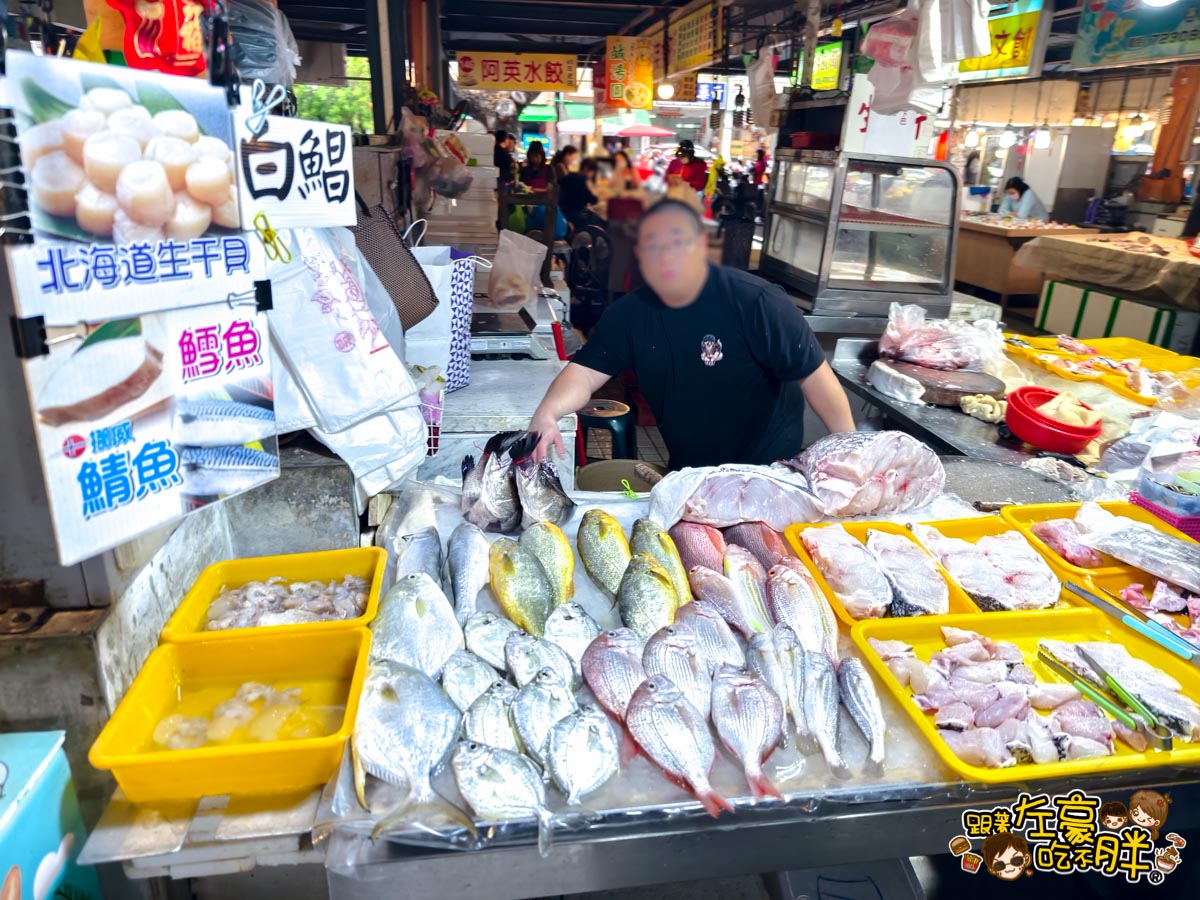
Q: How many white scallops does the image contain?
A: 15